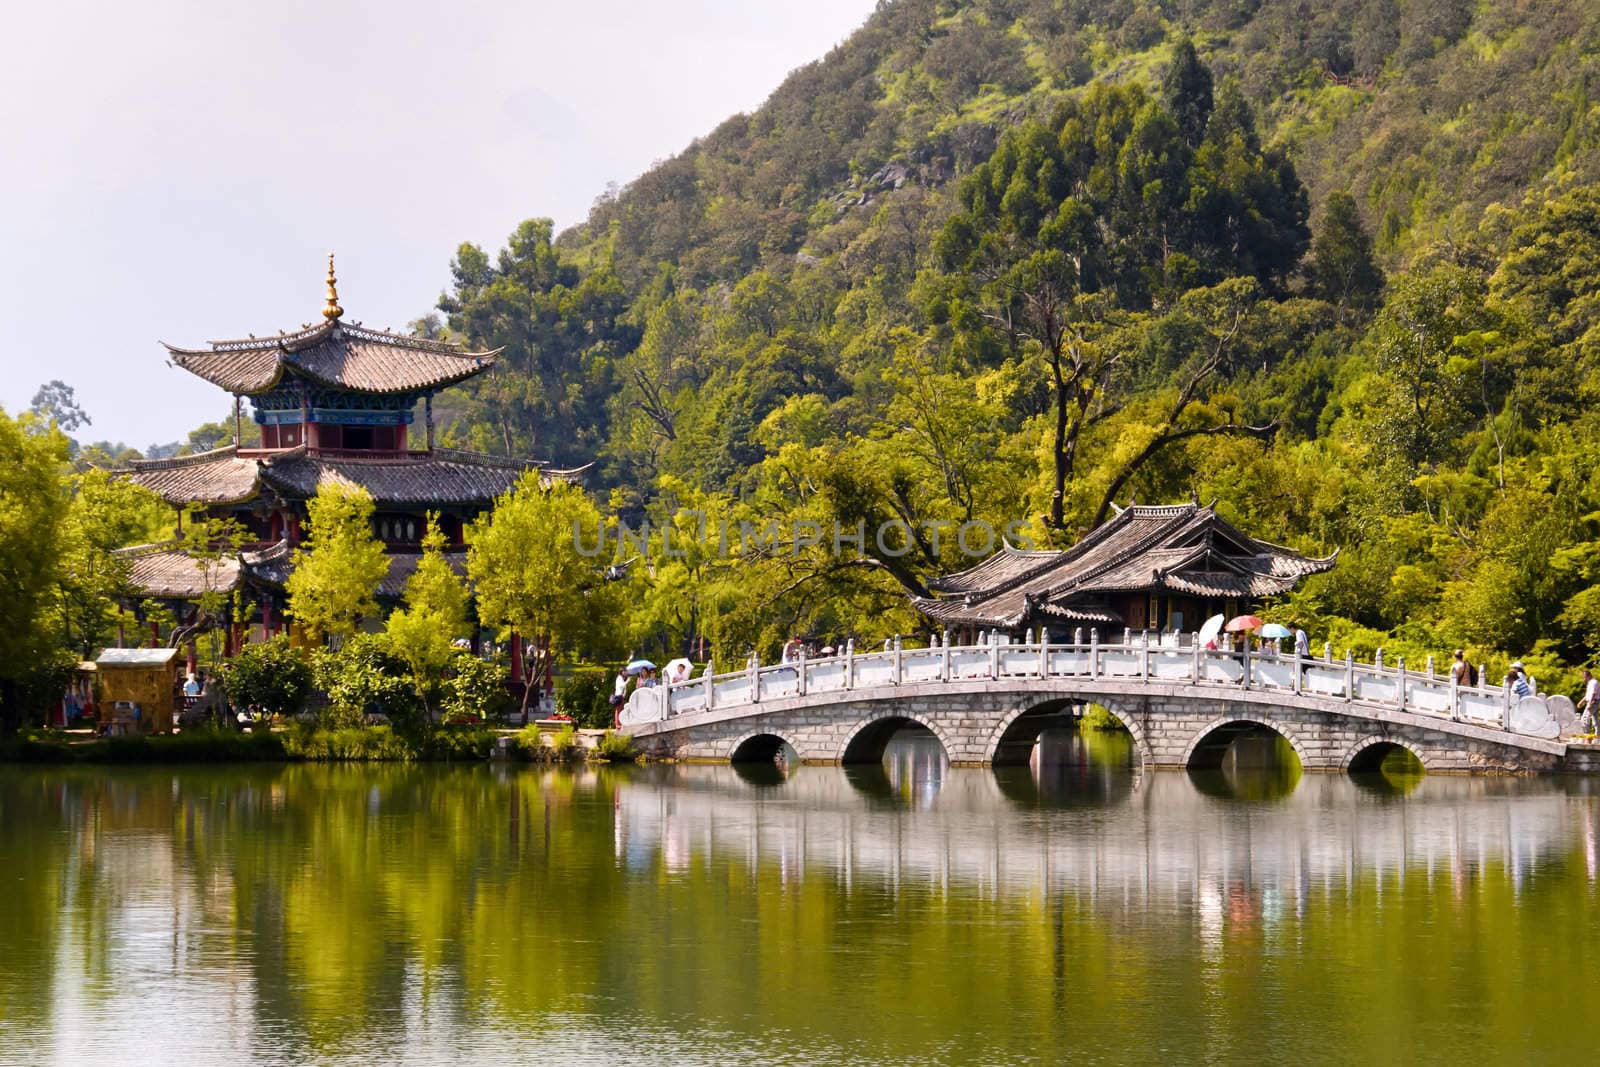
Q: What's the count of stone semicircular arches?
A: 5